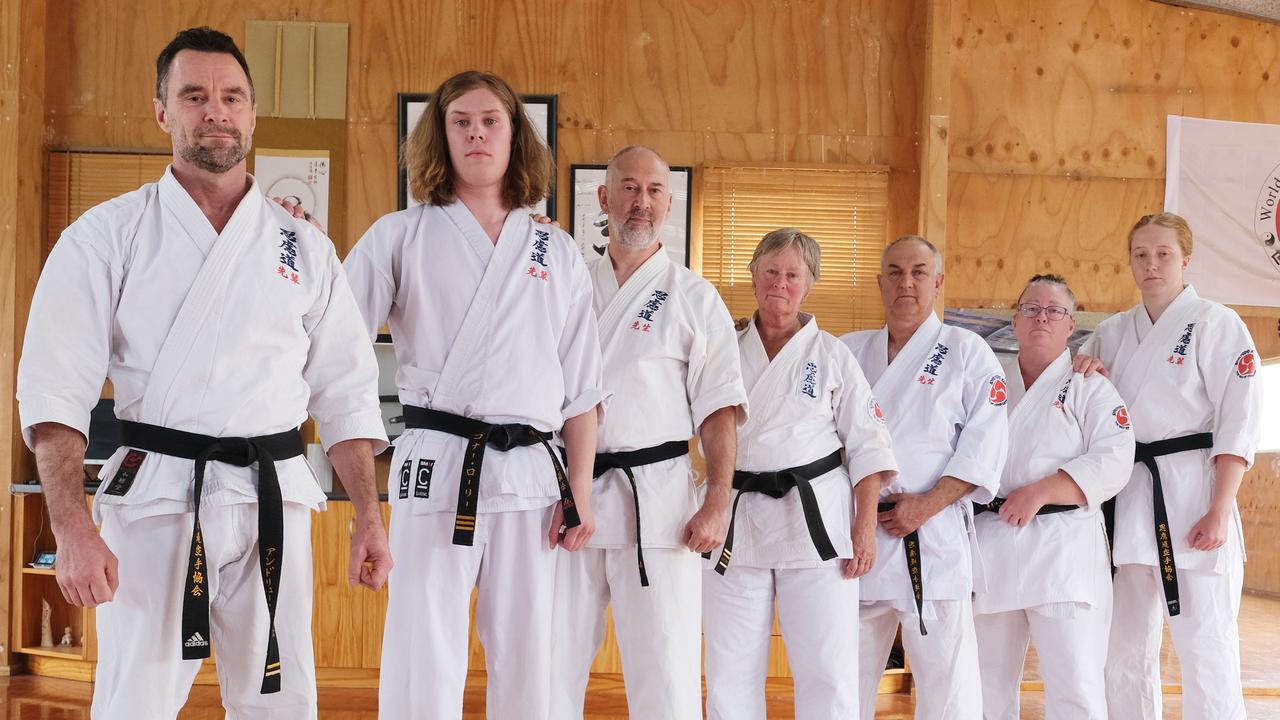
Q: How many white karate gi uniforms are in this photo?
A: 7